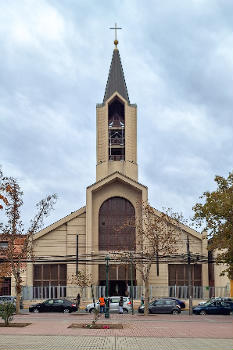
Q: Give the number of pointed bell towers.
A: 1